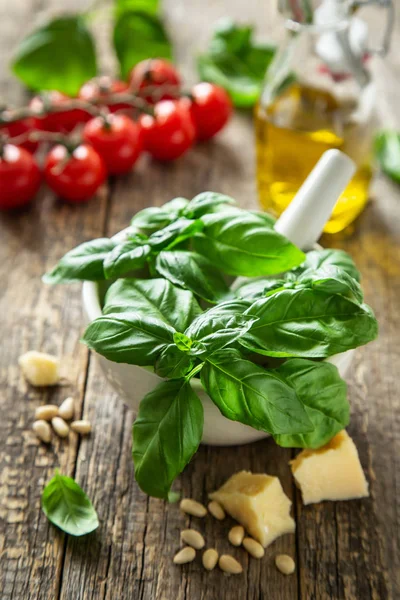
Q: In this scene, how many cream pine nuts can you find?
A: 14